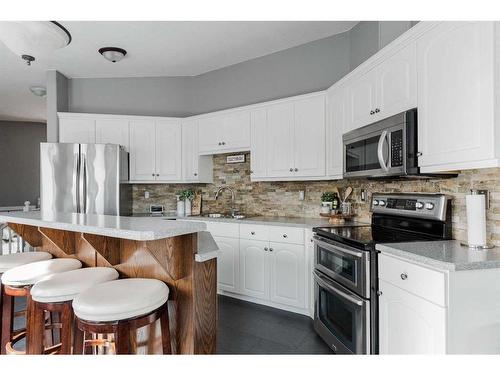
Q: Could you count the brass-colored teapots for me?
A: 0